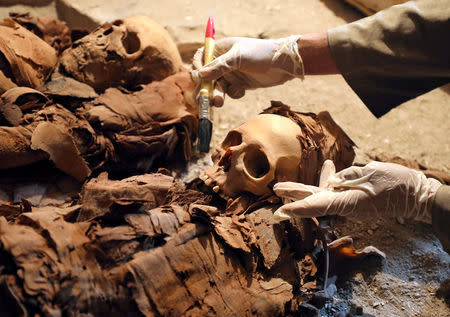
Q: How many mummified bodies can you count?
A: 2